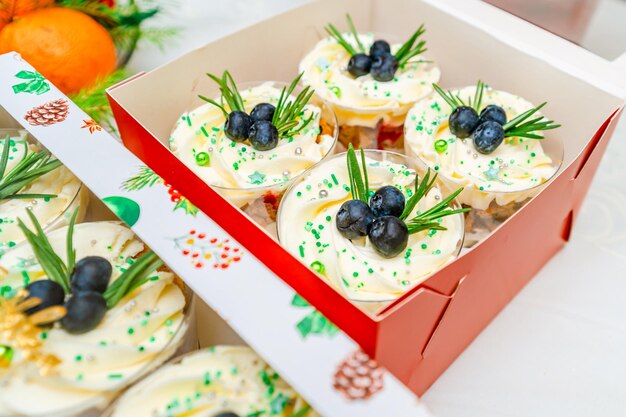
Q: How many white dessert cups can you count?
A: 7